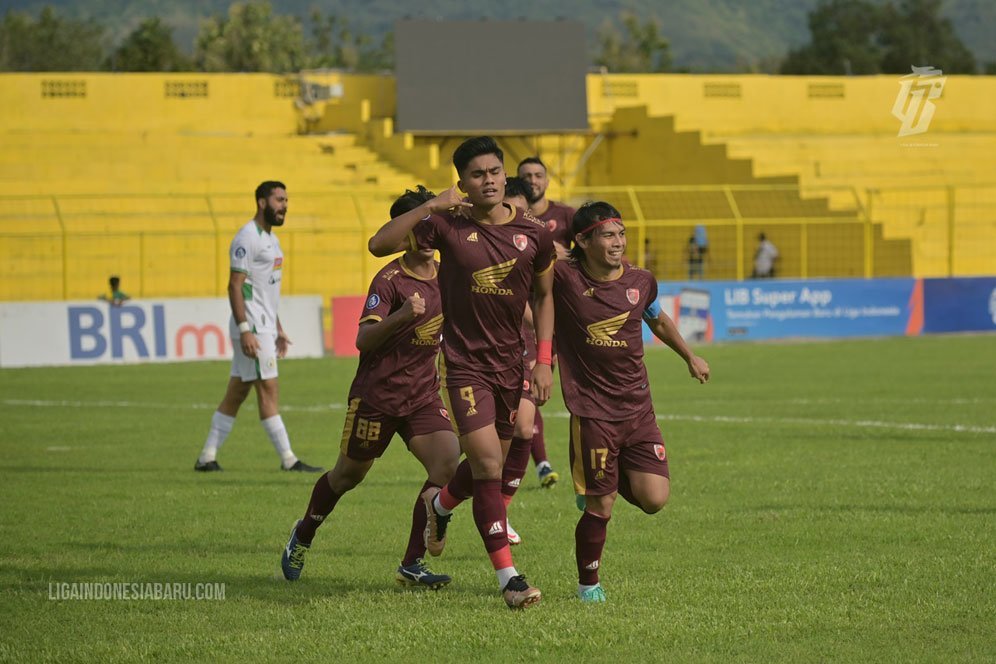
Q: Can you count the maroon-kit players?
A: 5